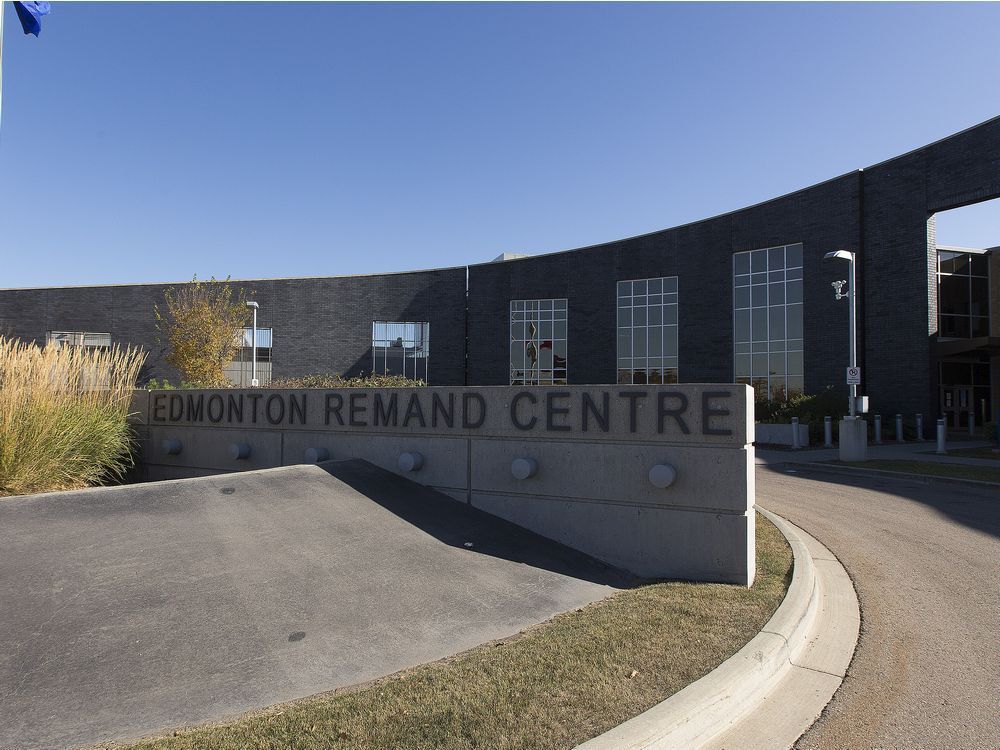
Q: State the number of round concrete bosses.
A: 6